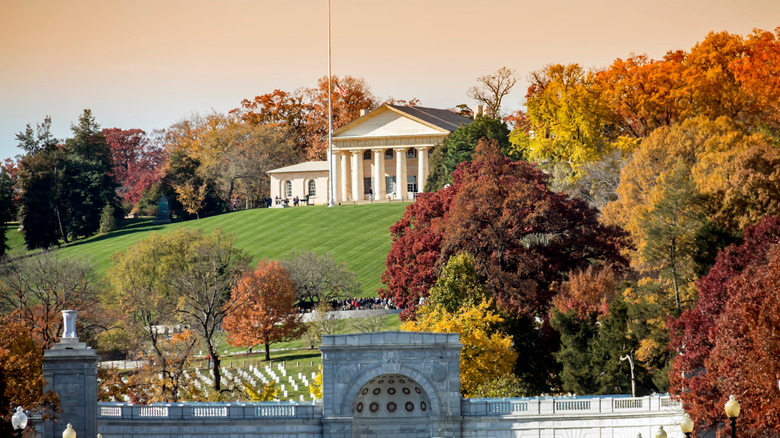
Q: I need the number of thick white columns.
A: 6